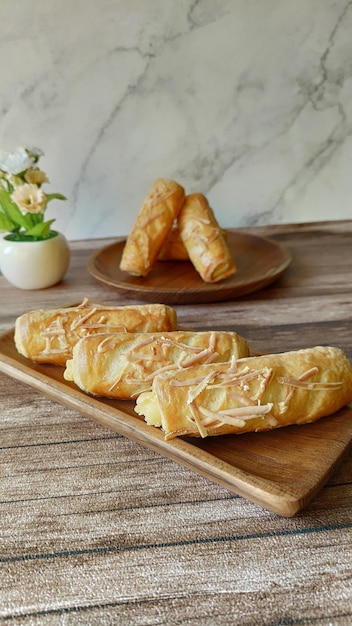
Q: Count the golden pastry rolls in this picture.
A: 6